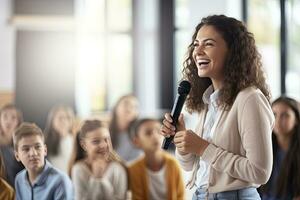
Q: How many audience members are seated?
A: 7